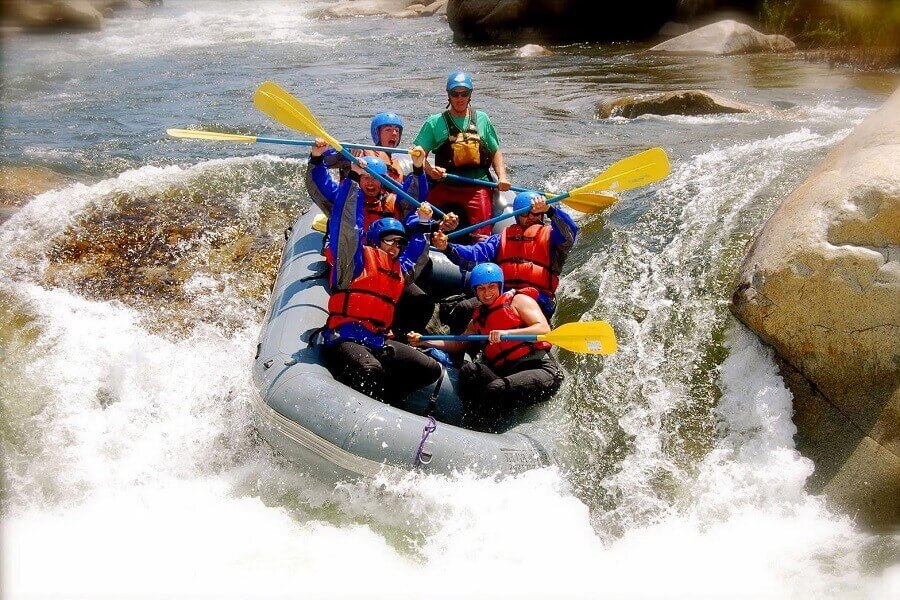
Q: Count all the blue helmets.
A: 6